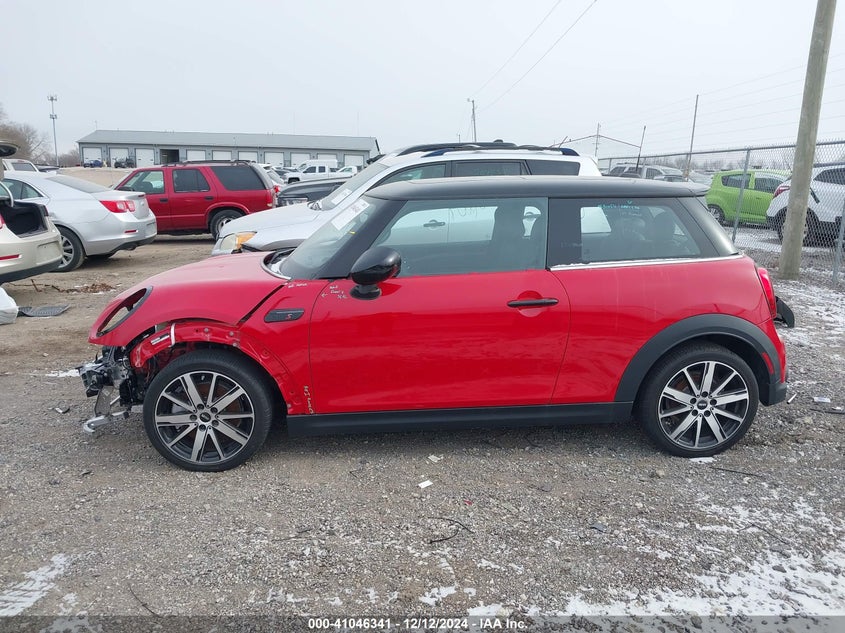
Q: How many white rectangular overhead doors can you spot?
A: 10